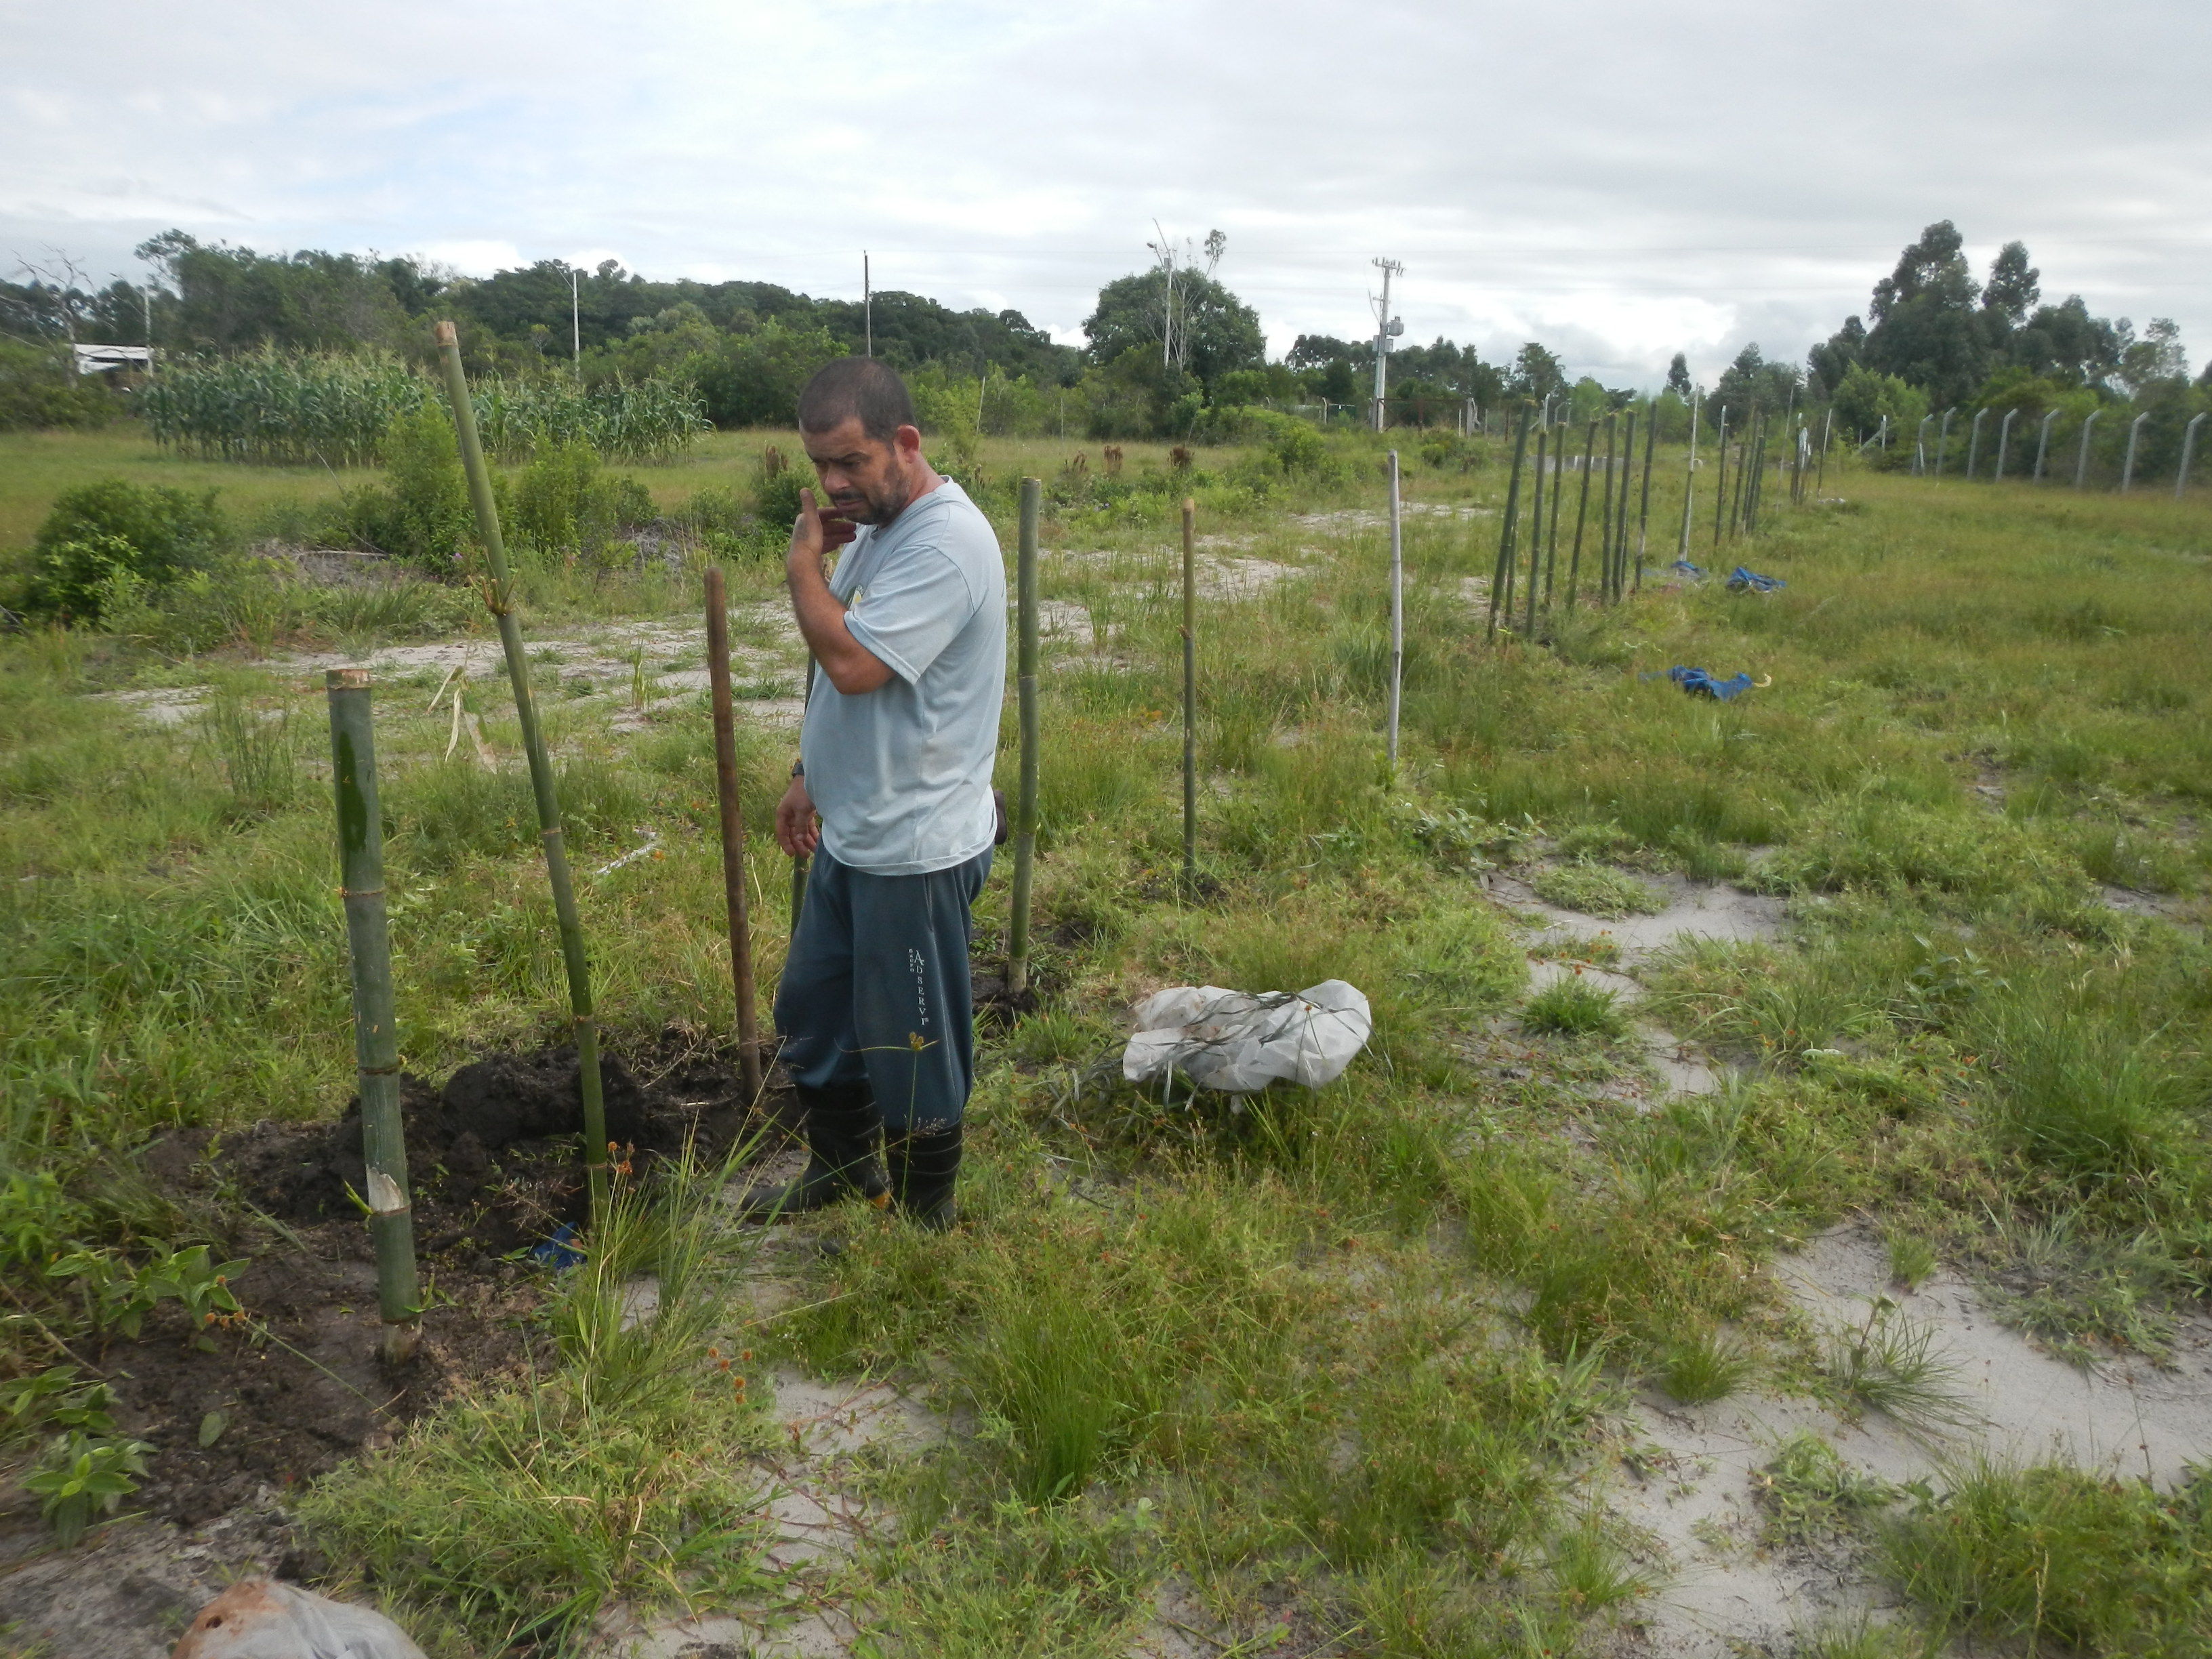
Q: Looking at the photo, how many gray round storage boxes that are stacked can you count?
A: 0